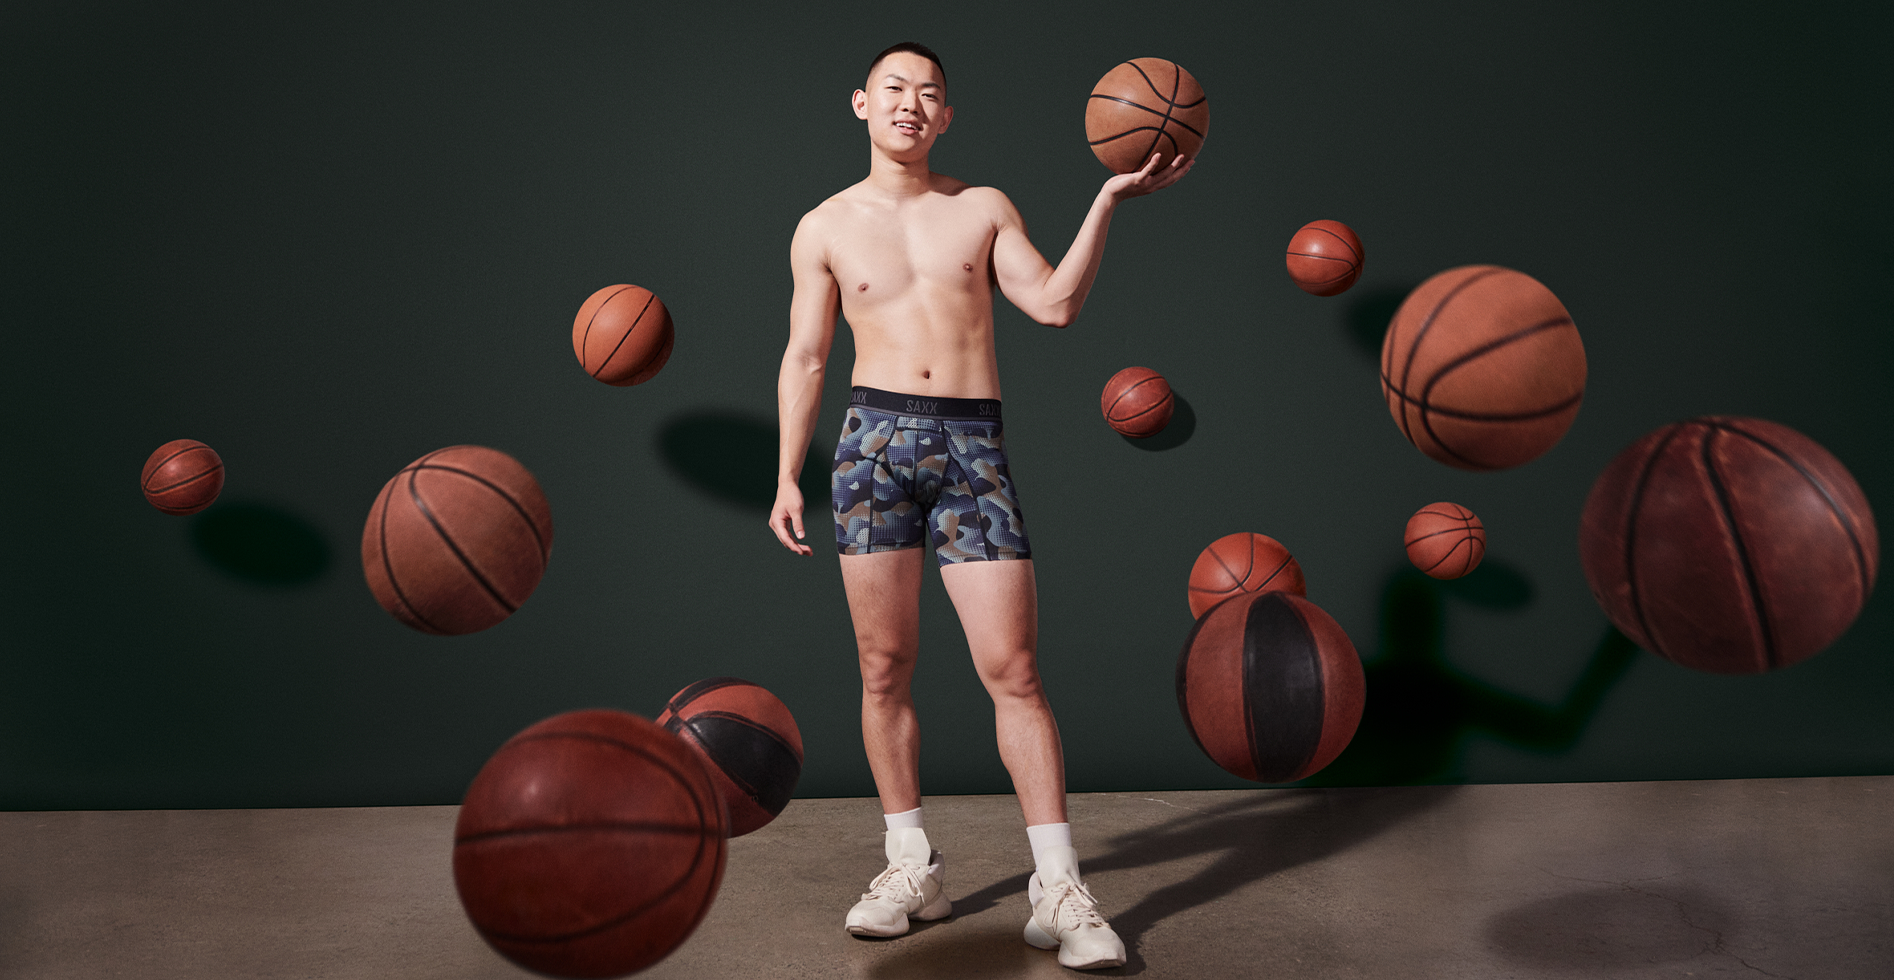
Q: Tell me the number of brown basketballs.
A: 11